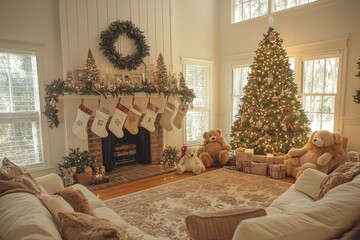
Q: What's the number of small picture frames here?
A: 3